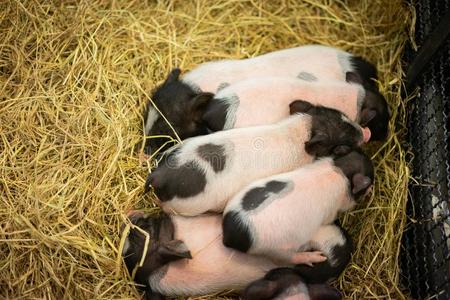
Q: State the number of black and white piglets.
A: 6